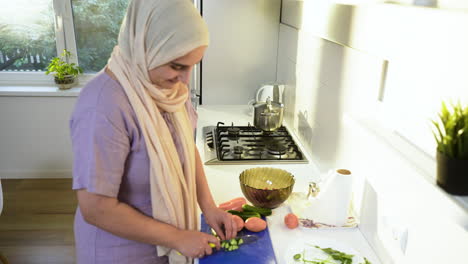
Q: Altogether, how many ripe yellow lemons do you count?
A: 0